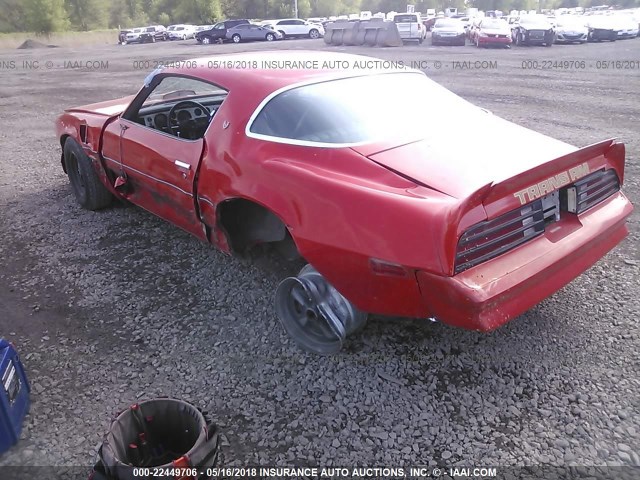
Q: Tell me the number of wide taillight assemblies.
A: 2